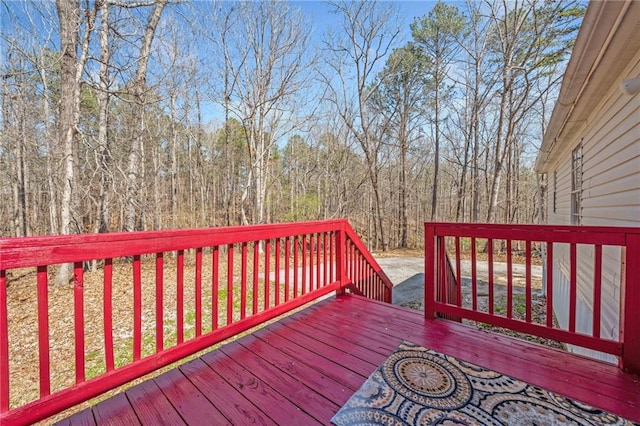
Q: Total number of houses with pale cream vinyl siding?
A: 1